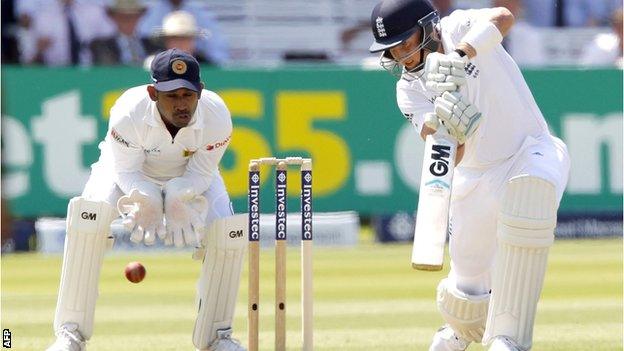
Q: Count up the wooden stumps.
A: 3